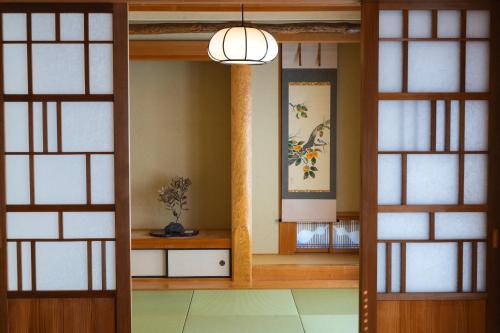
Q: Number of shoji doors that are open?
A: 2